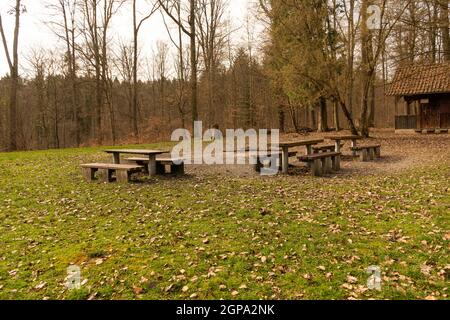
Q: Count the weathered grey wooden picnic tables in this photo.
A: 3